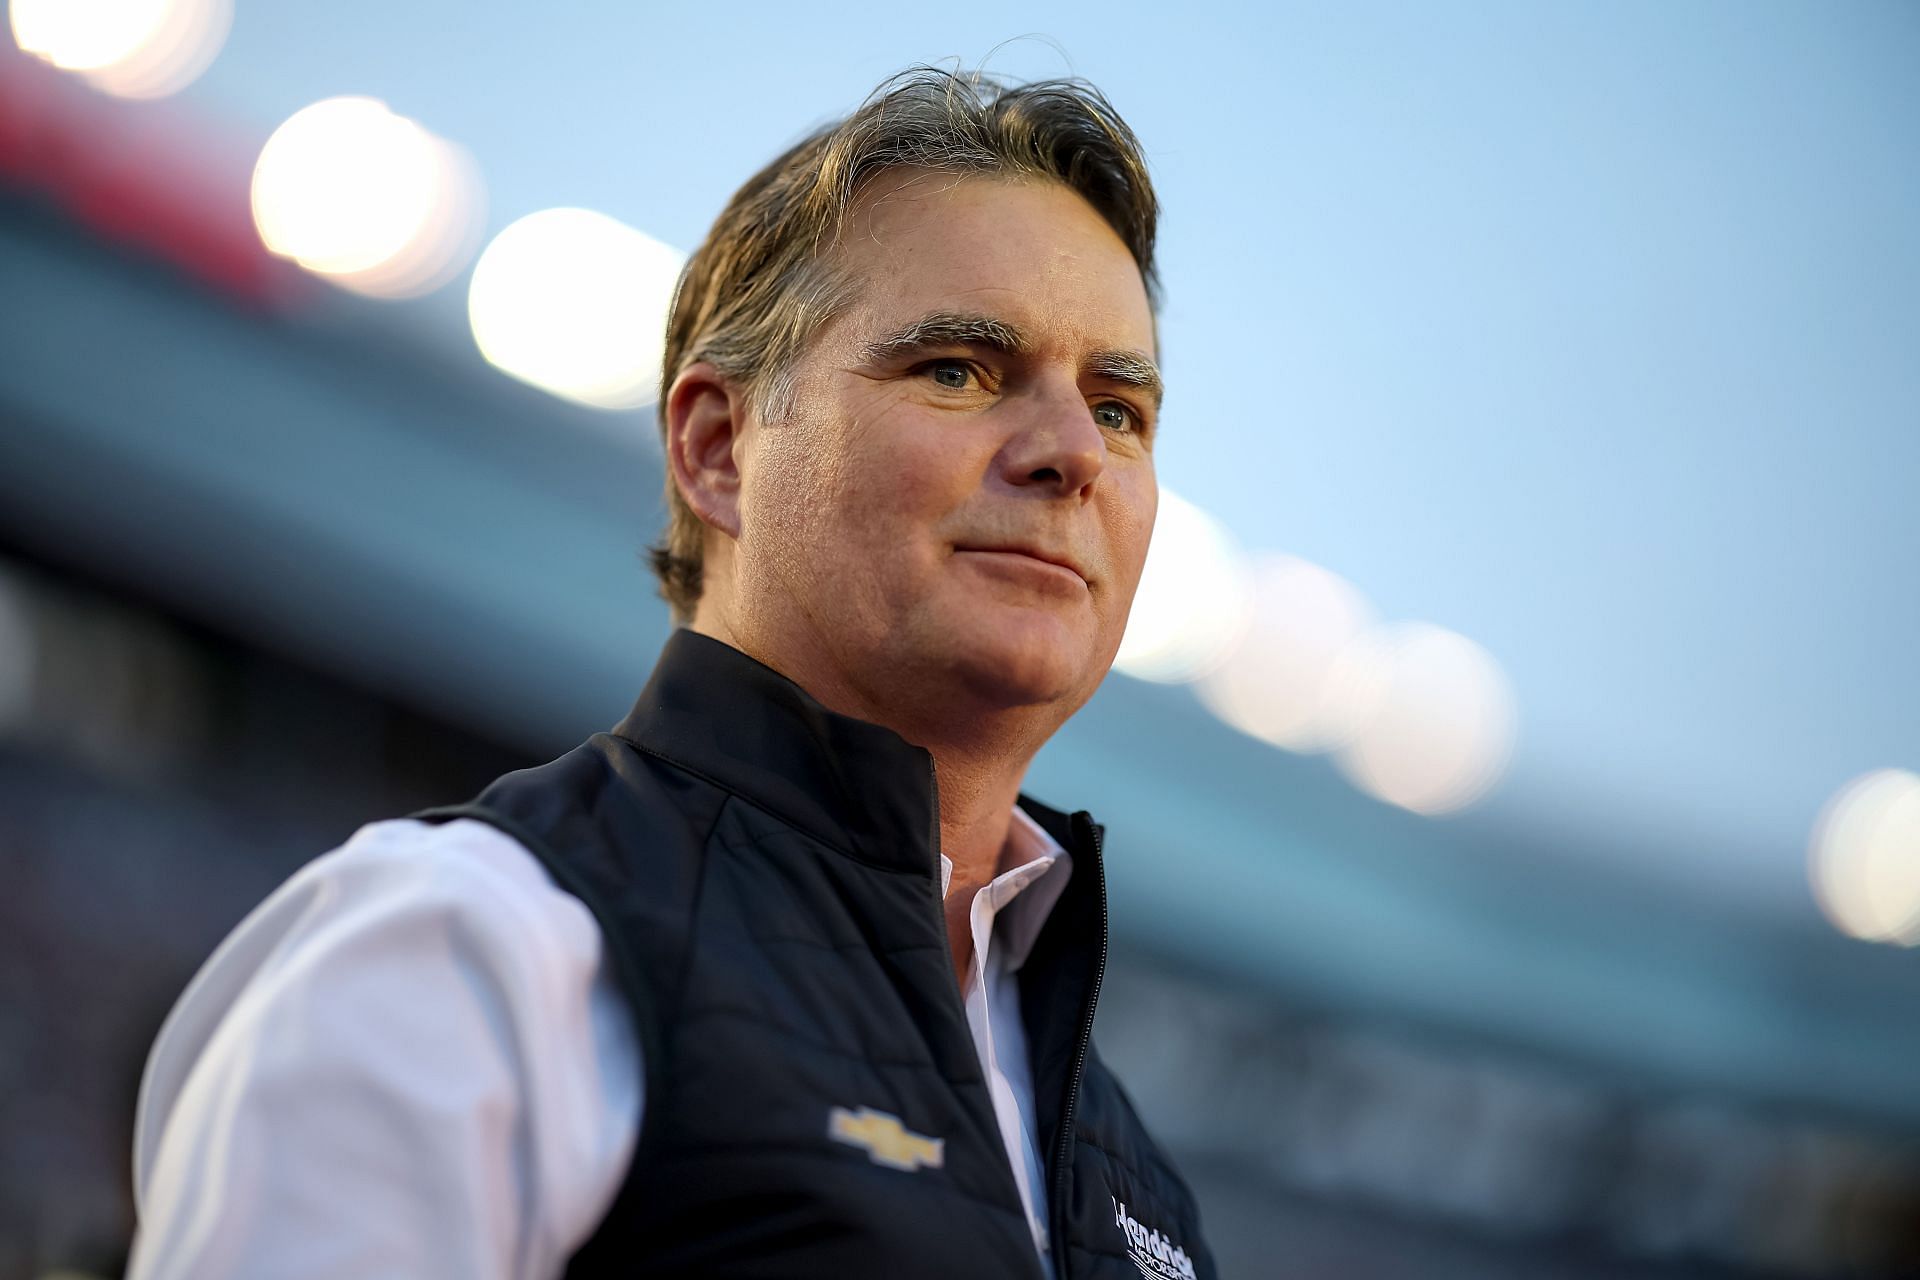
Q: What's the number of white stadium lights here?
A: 7